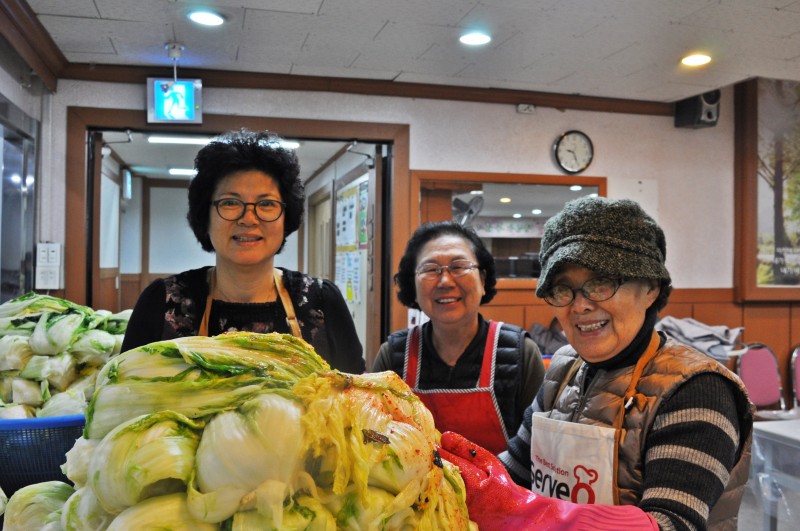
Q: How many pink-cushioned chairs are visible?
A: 2